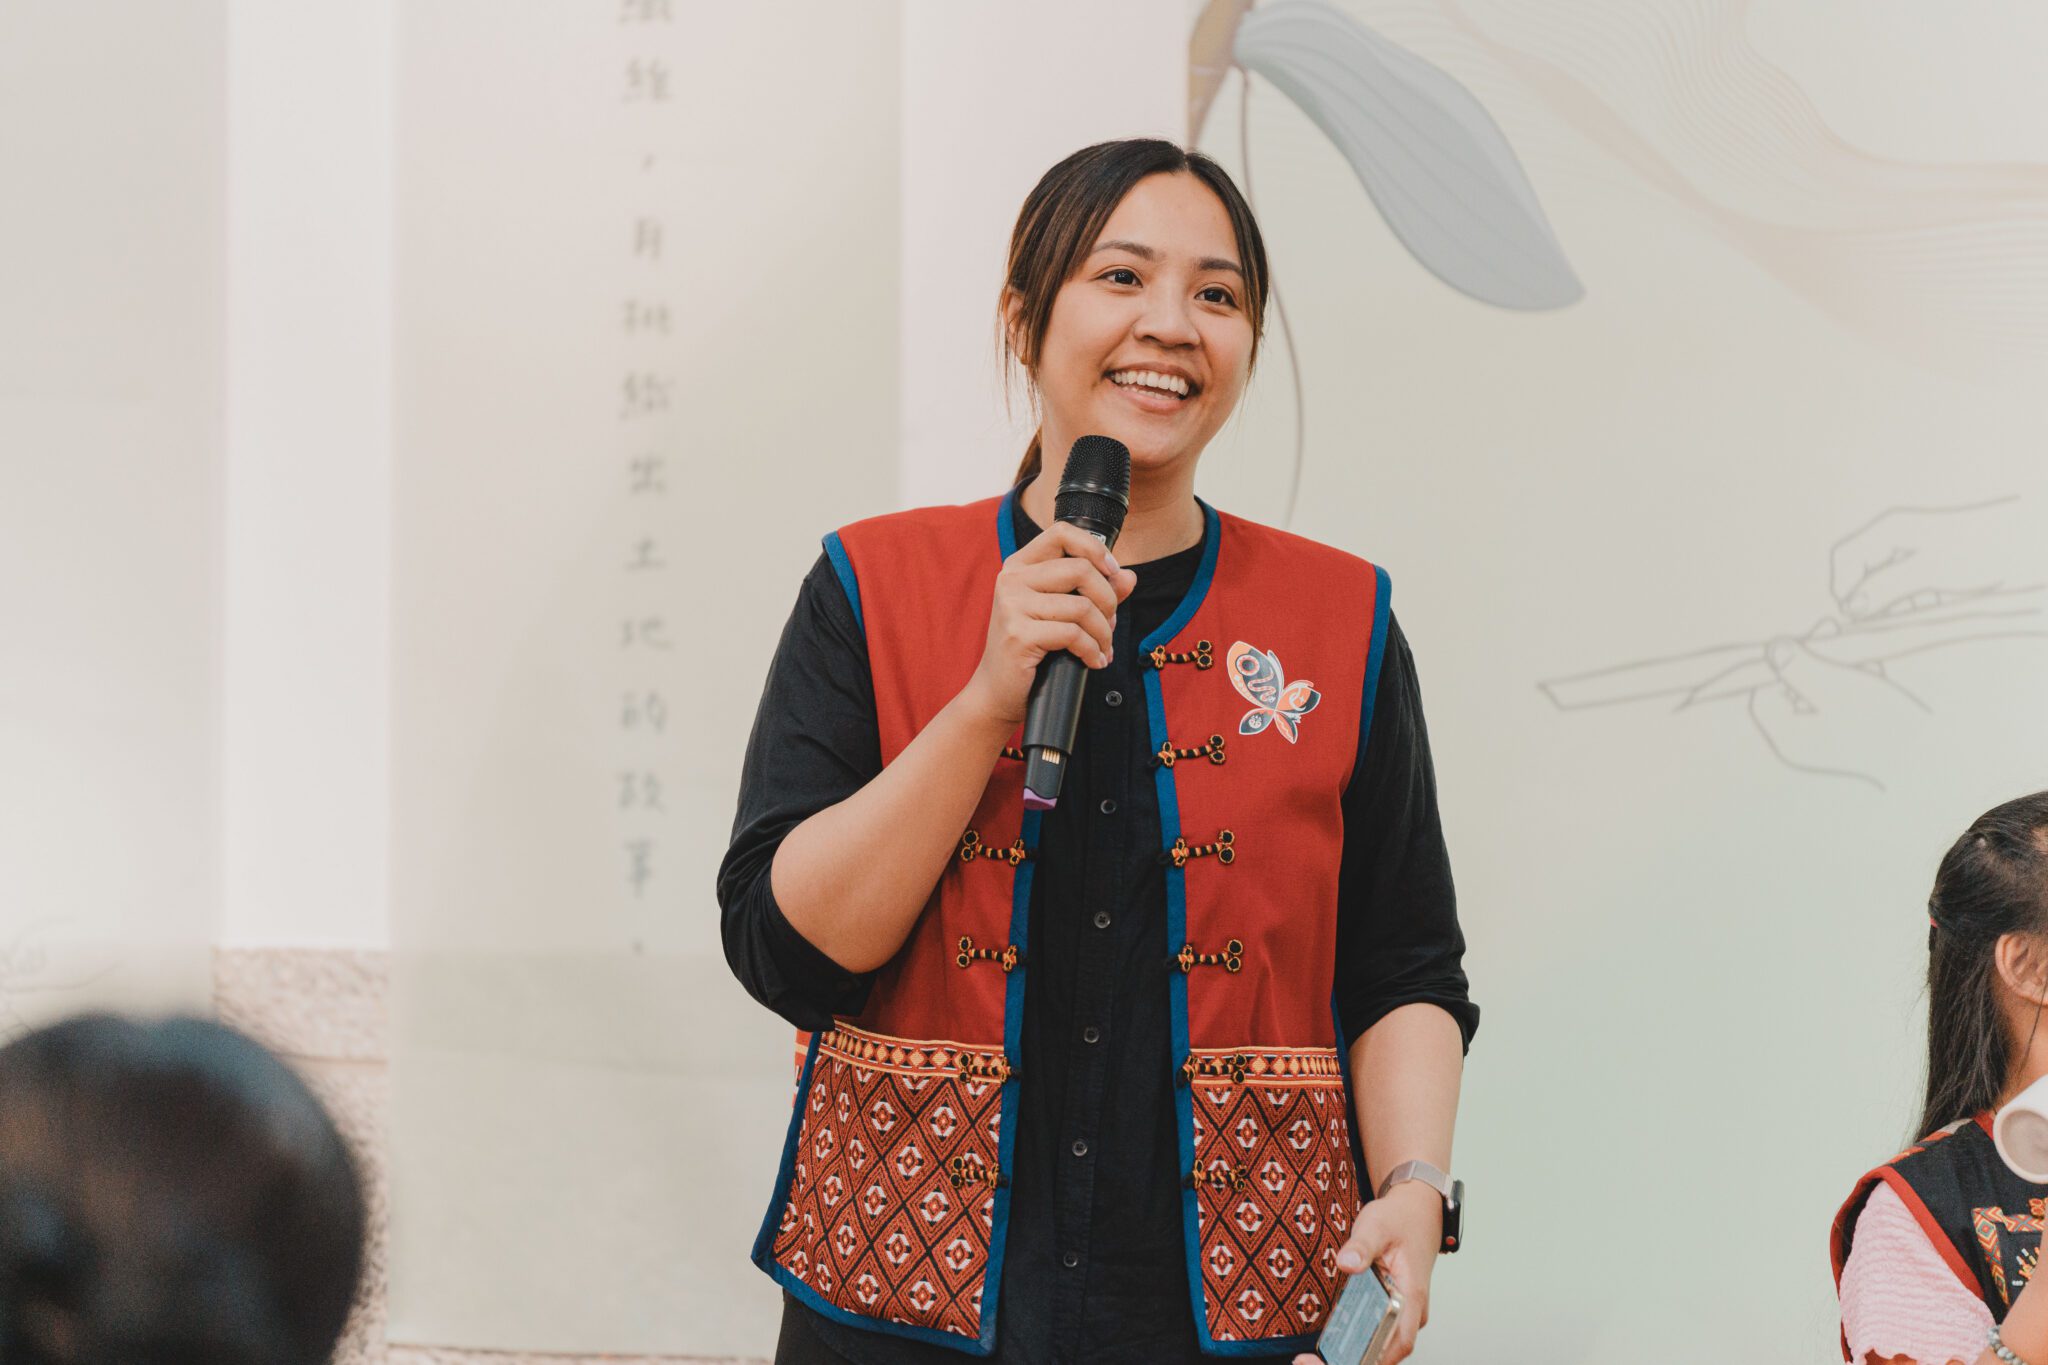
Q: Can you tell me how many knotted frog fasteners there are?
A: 11